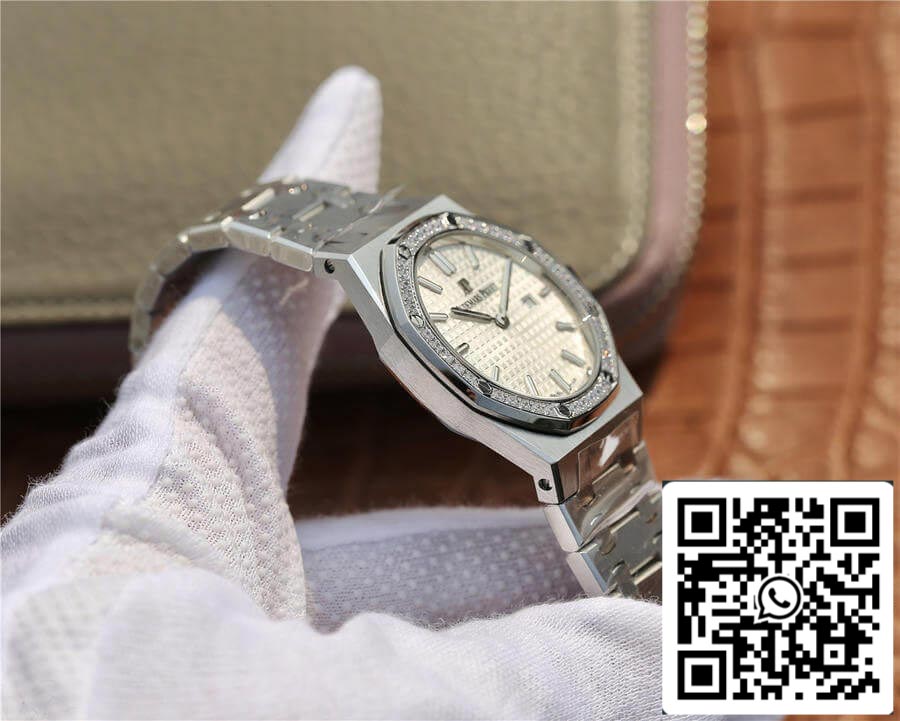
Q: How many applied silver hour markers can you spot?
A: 11